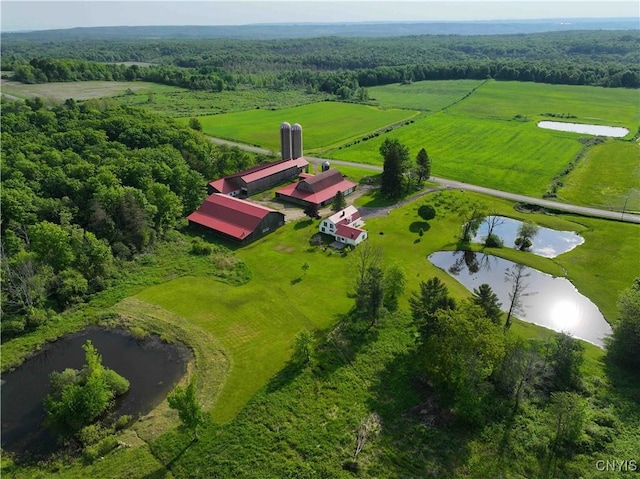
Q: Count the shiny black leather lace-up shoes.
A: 0